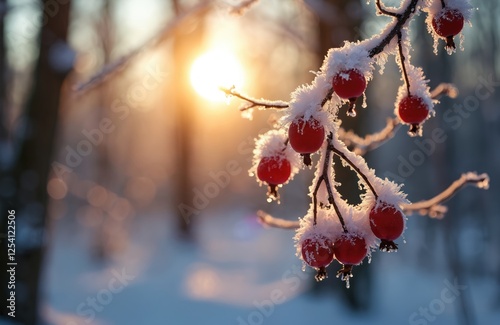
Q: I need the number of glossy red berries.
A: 8